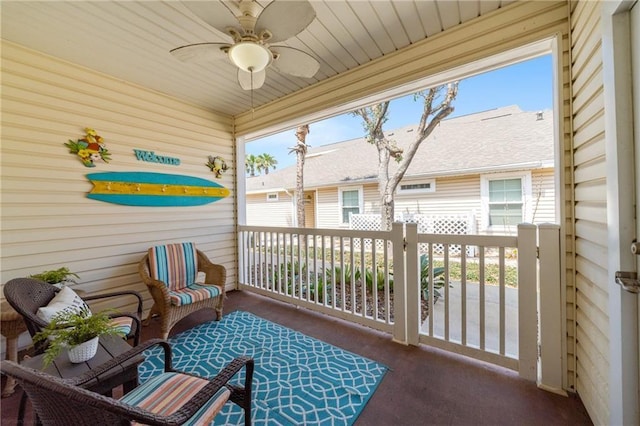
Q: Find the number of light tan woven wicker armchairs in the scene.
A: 1